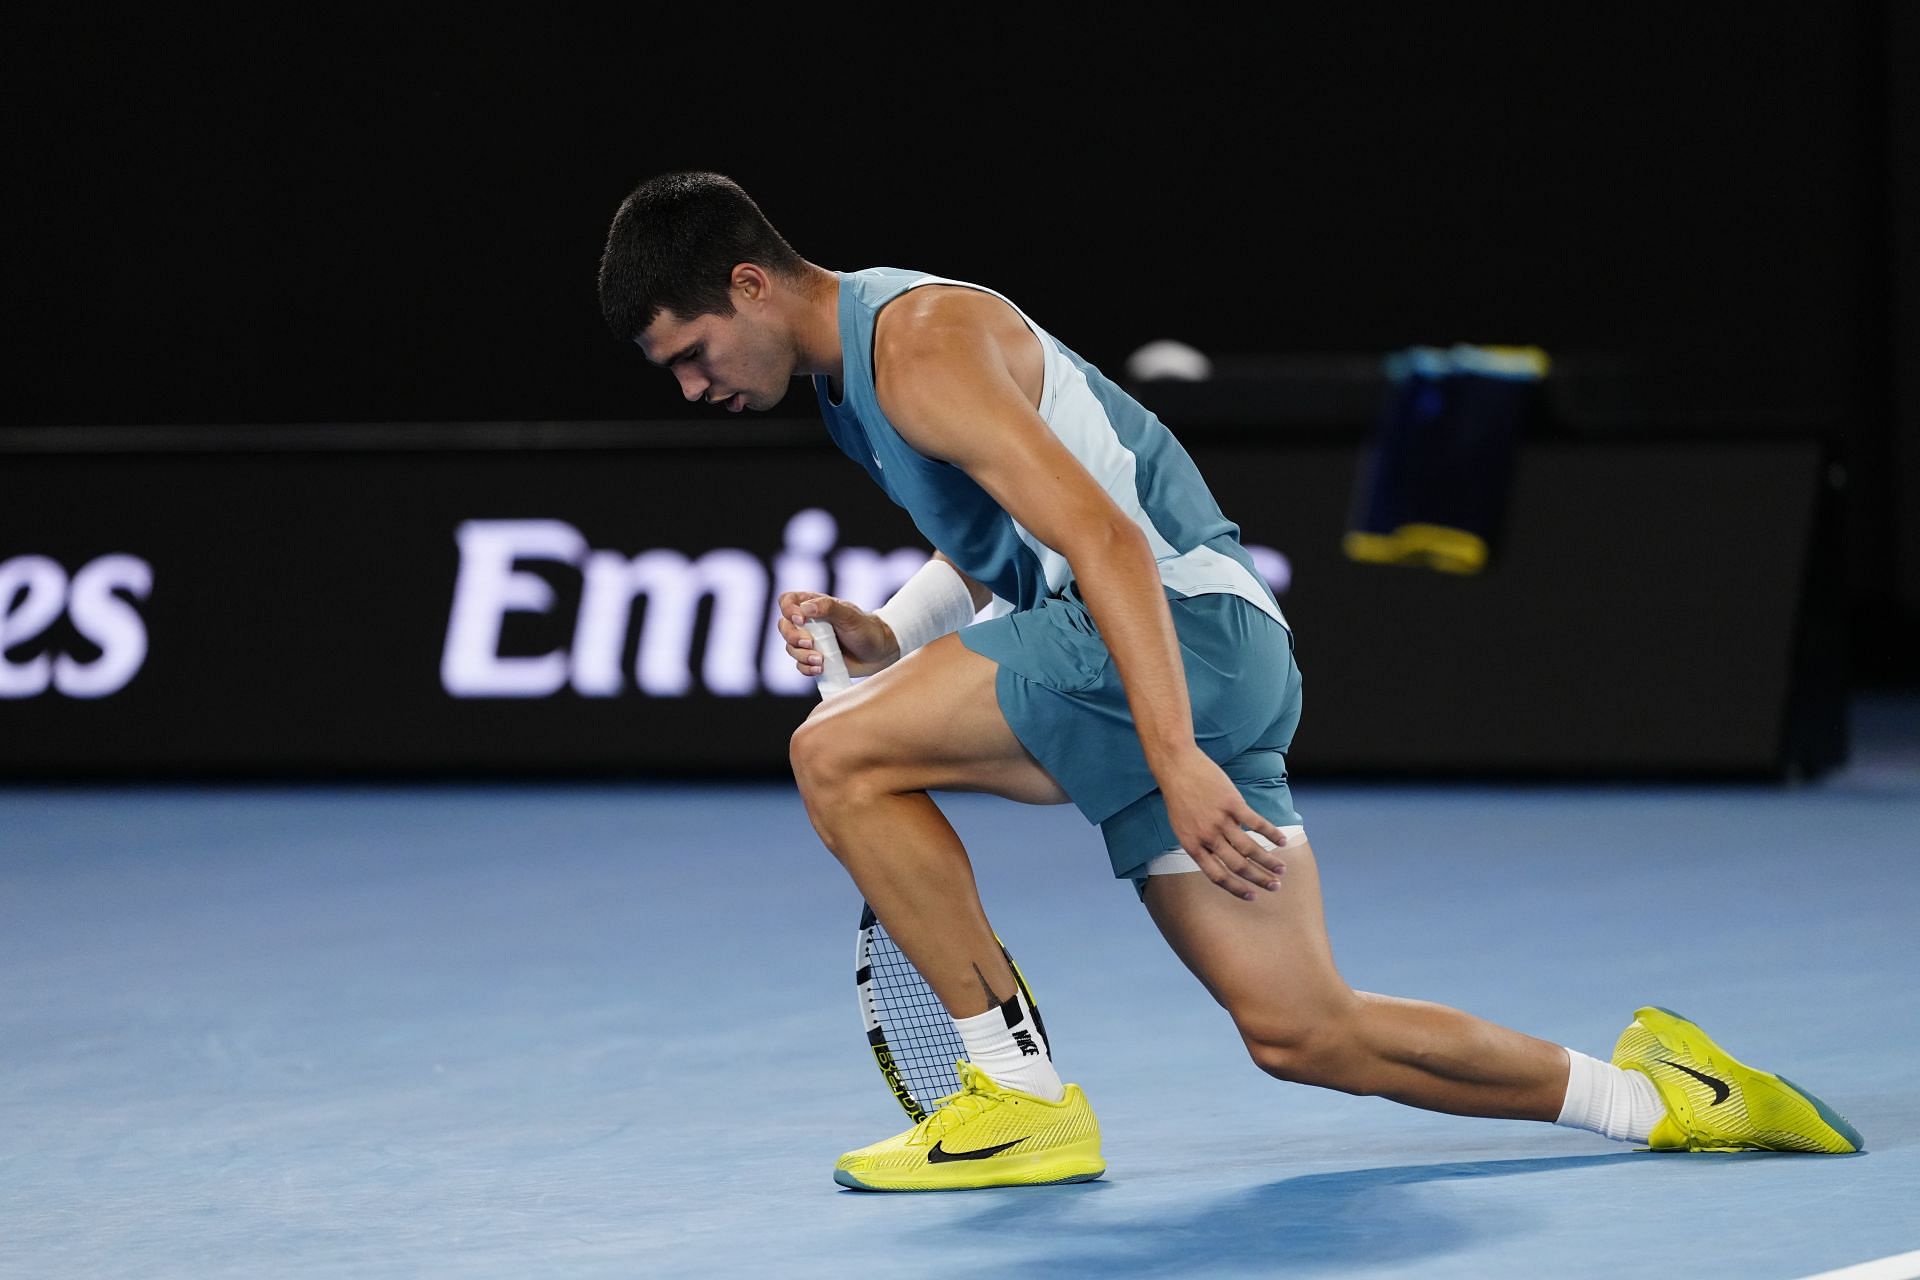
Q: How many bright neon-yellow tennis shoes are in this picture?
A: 2